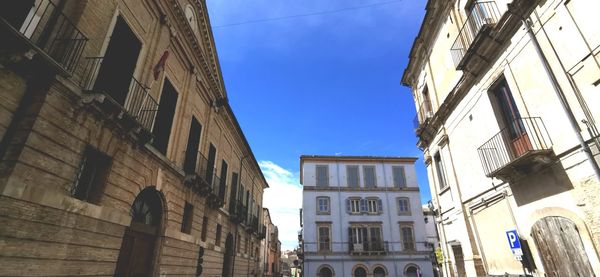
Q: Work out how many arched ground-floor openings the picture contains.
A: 7